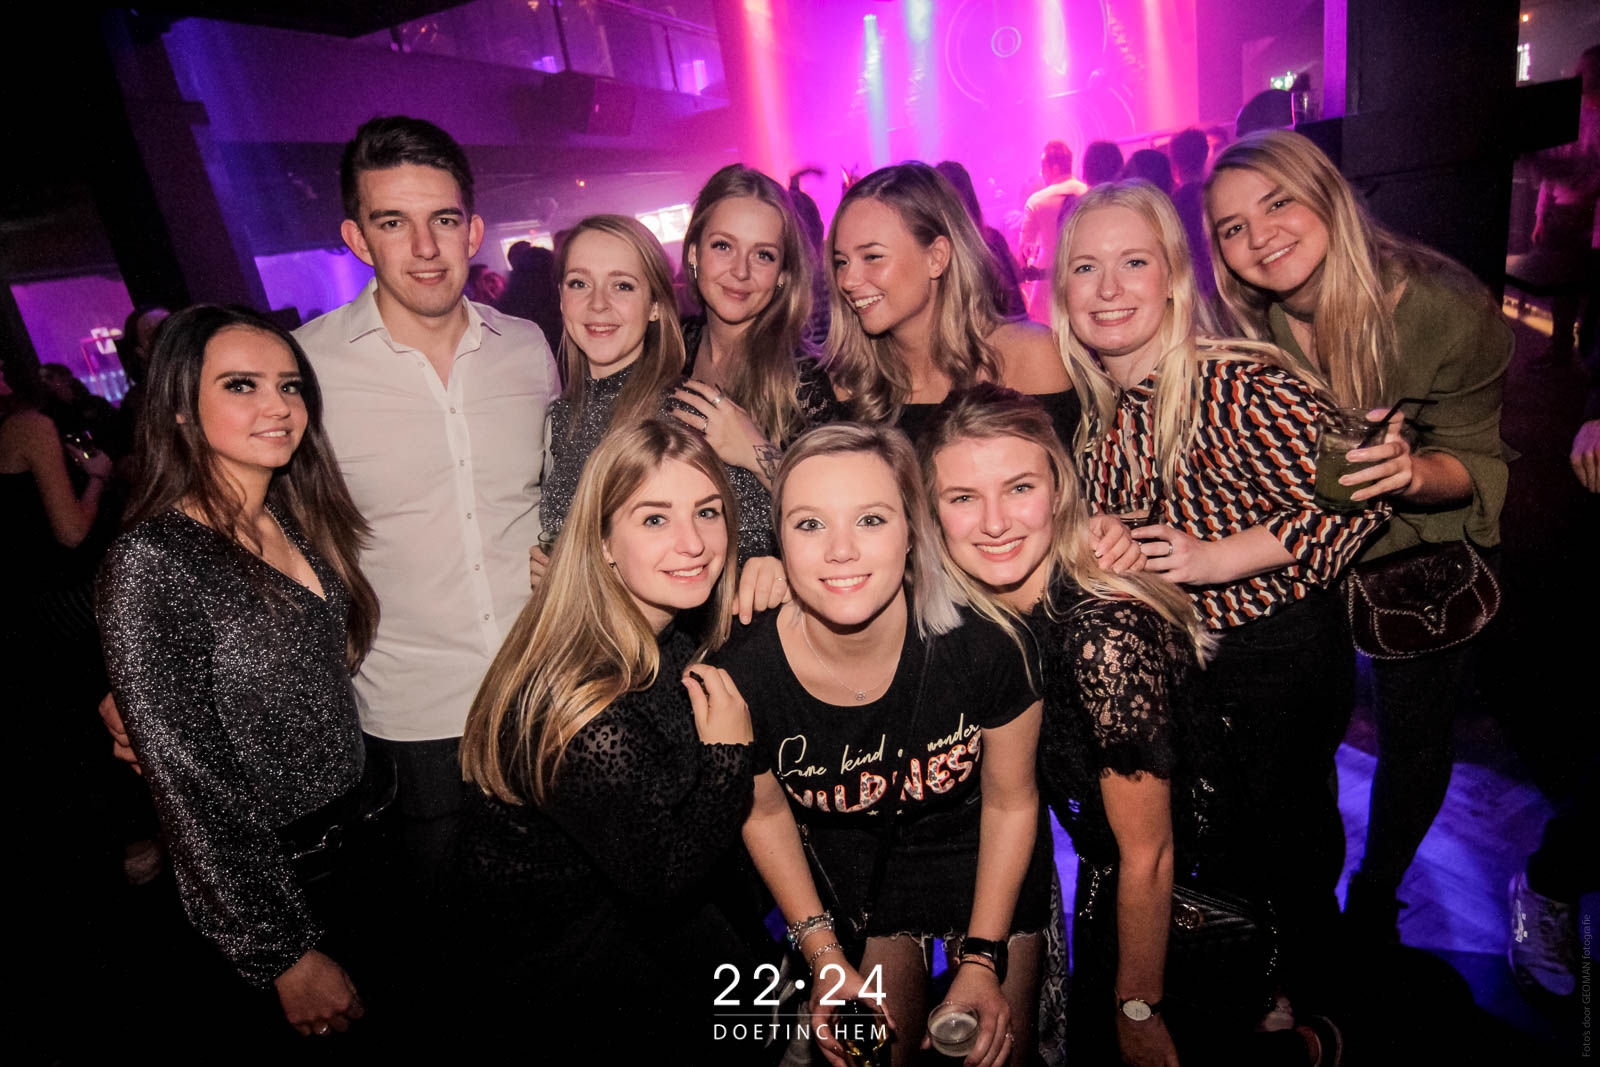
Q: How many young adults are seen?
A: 10